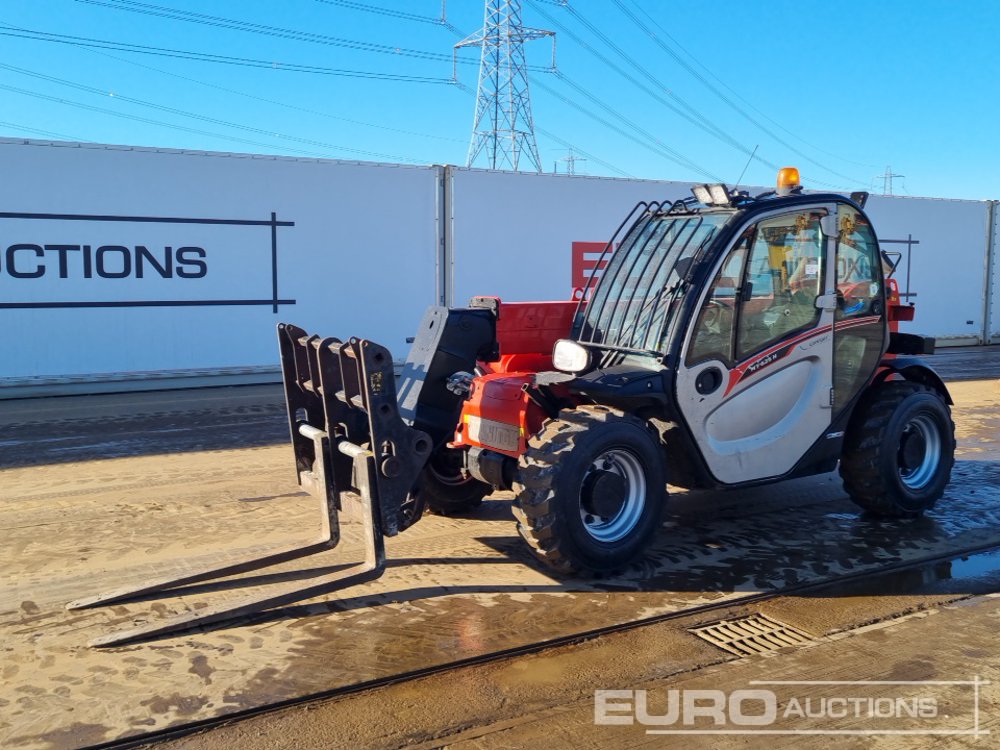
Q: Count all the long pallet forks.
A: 2